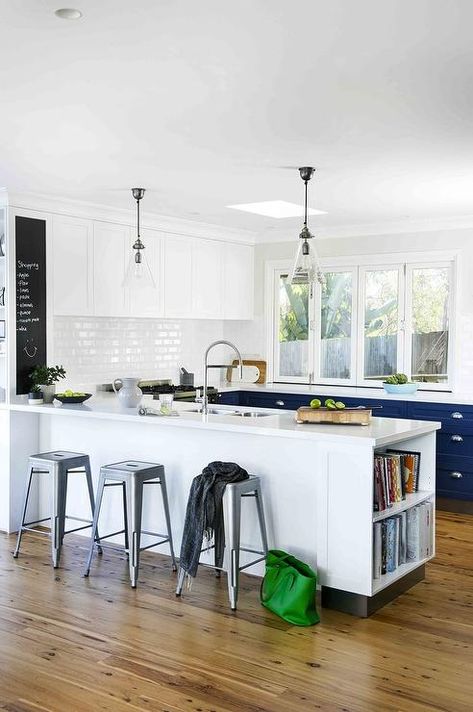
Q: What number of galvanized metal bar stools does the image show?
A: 3